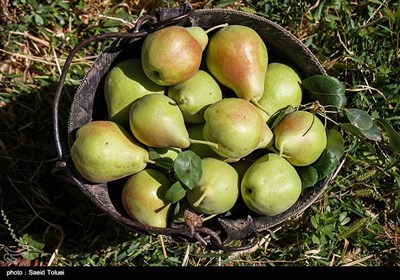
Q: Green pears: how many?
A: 12